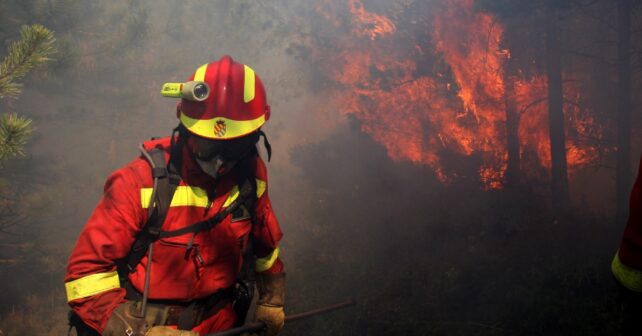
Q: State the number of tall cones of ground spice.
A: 0